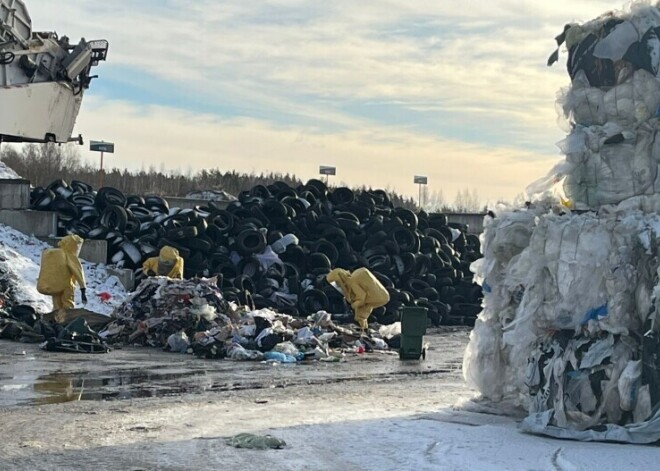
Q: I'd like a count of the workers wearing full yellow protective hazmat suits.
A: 3